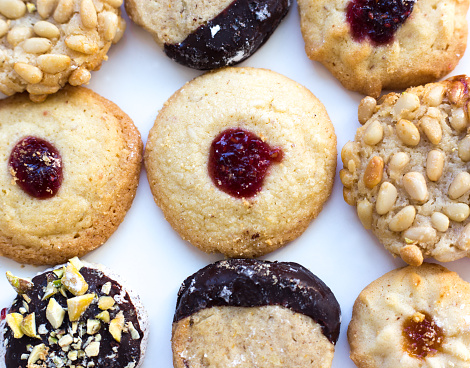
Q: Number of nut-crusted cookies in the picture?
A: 2